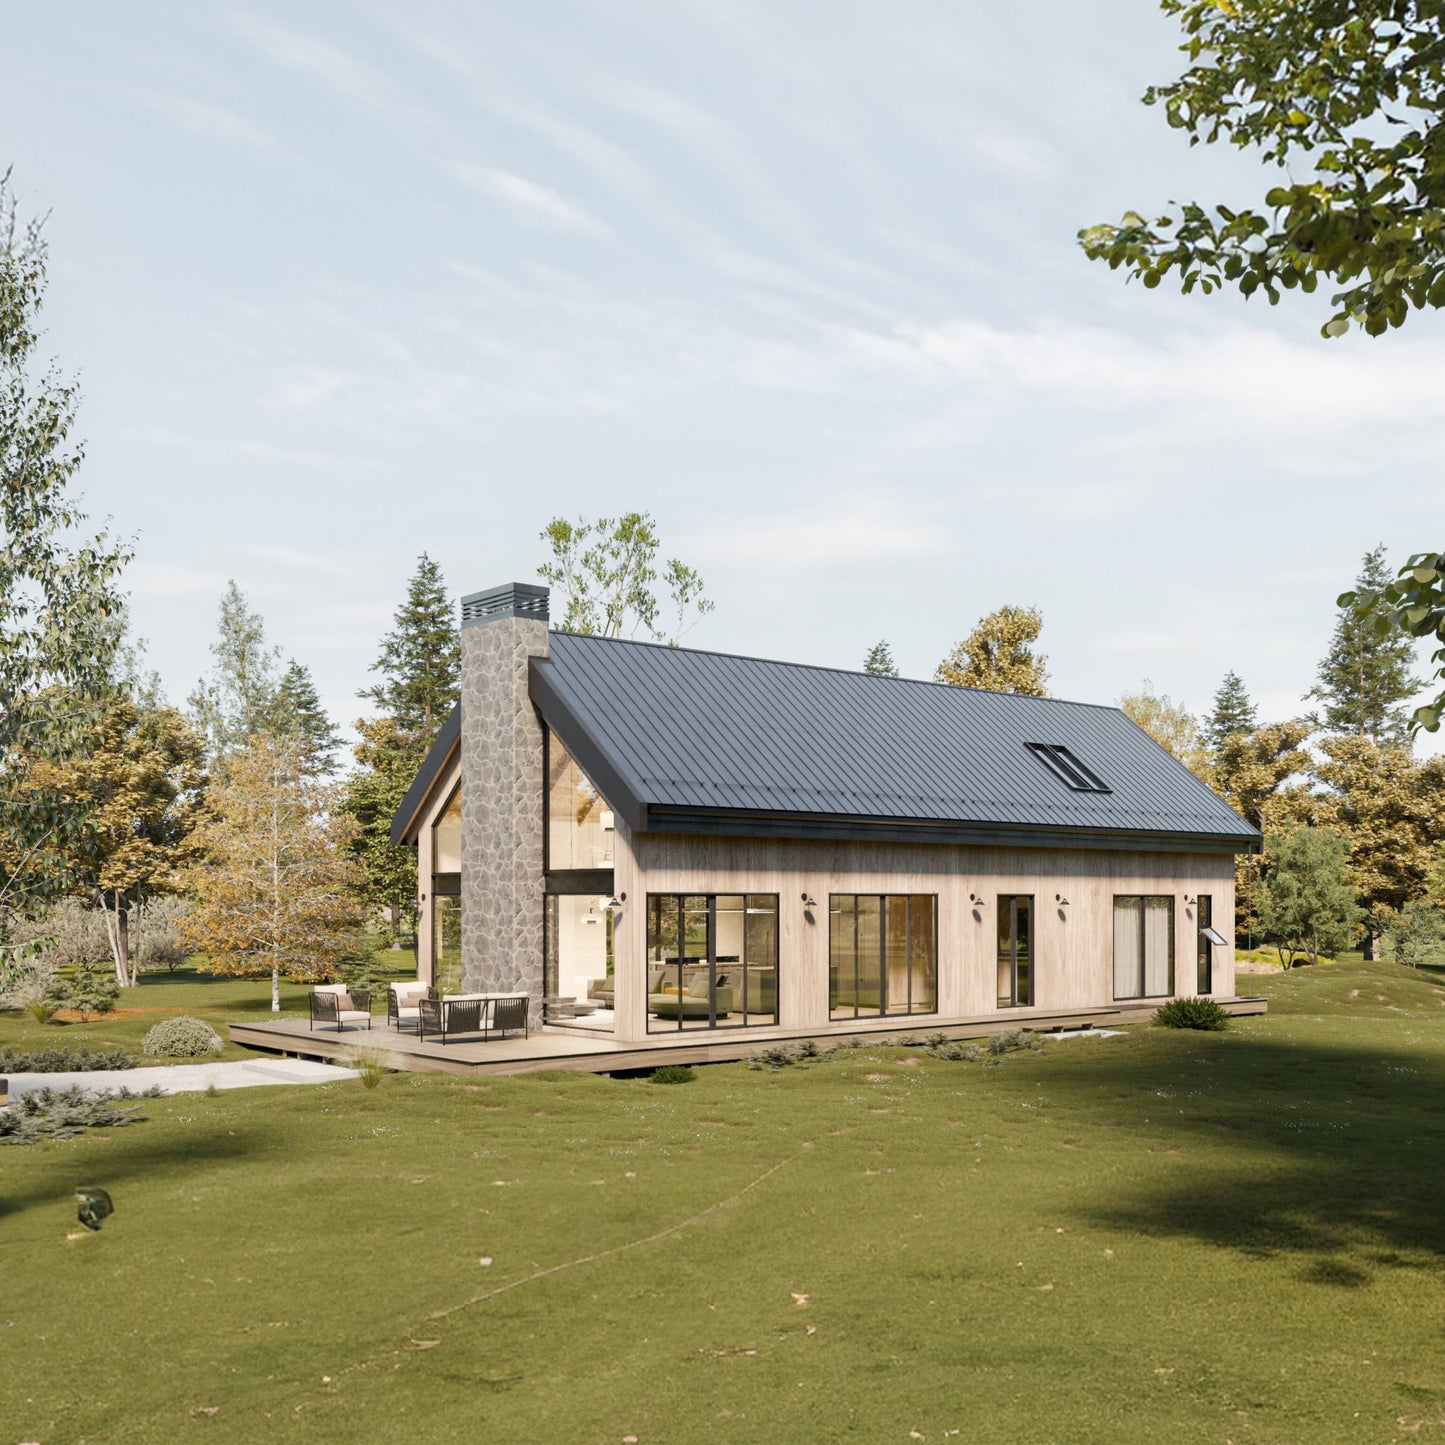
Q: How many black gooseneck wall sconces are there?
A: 6